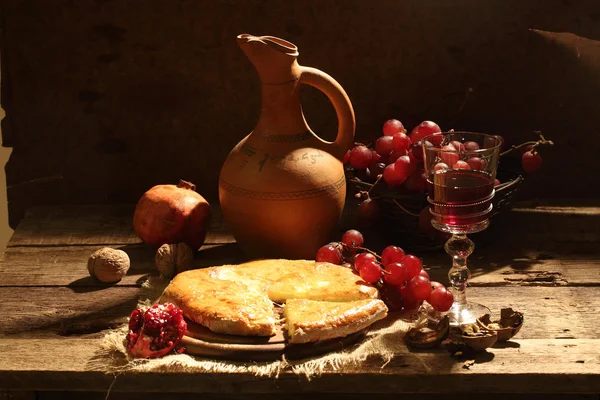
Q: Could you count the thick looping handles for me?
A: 1